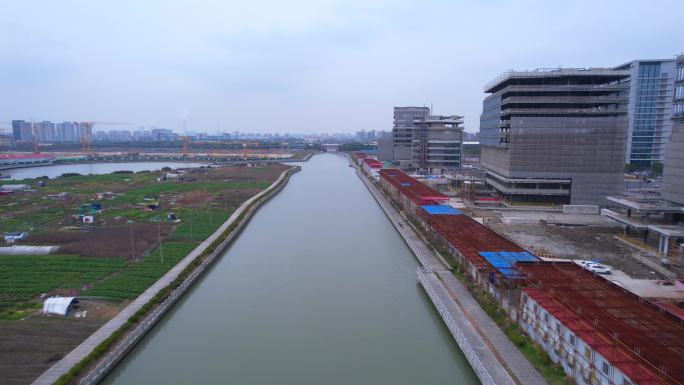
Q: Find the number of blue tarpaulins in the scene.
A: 2